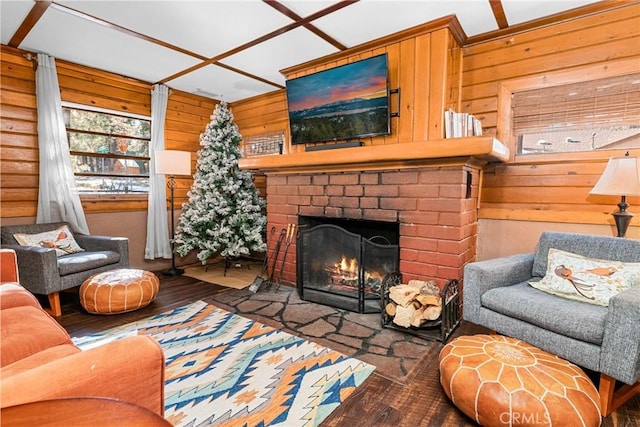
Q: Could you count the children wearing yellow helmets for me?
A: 0